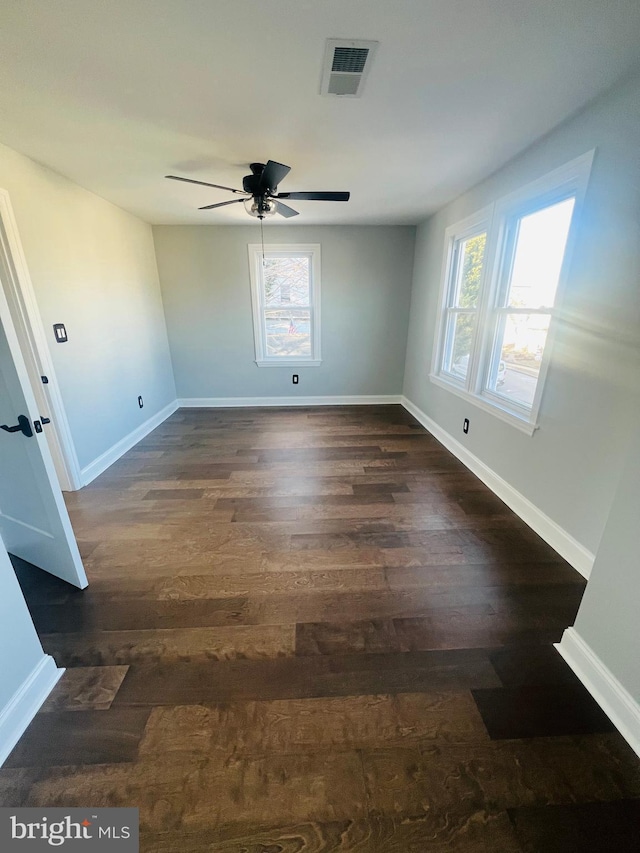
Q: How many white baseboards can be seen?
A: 5